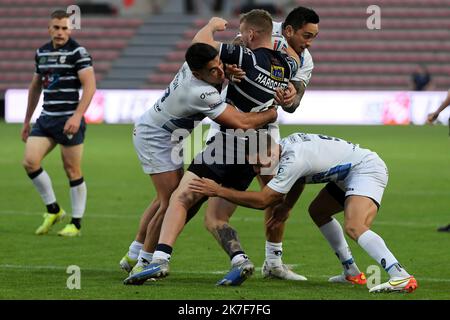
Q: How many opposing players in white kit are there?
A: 3